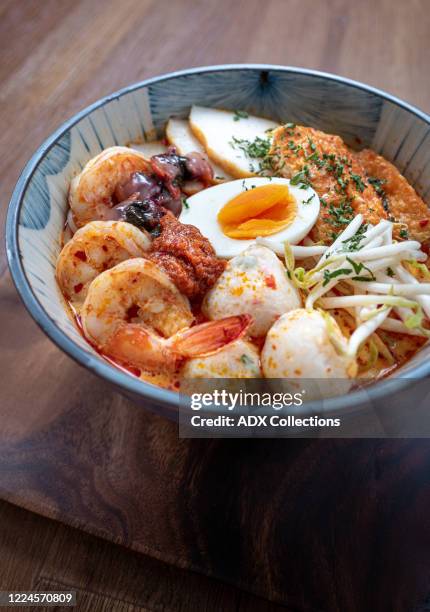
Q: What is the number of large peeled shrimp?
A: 3